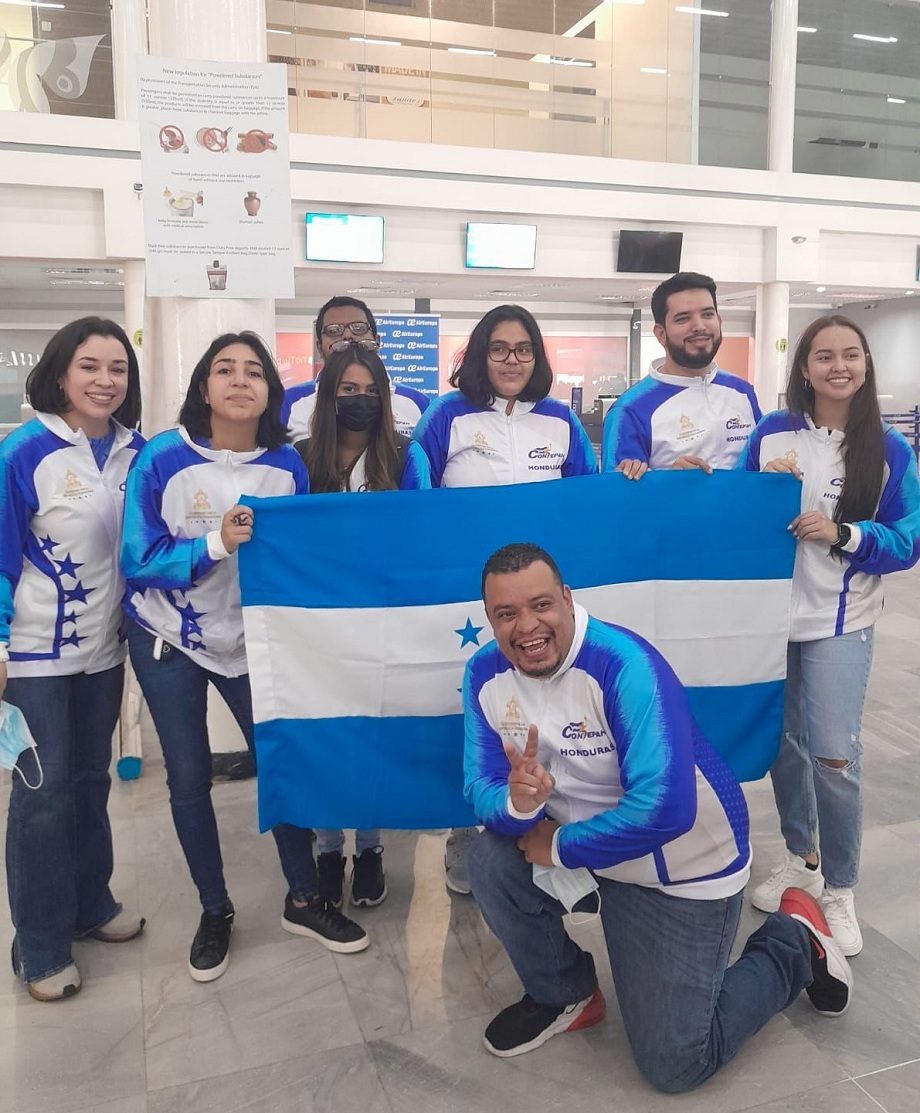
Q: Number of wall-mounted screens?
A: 3